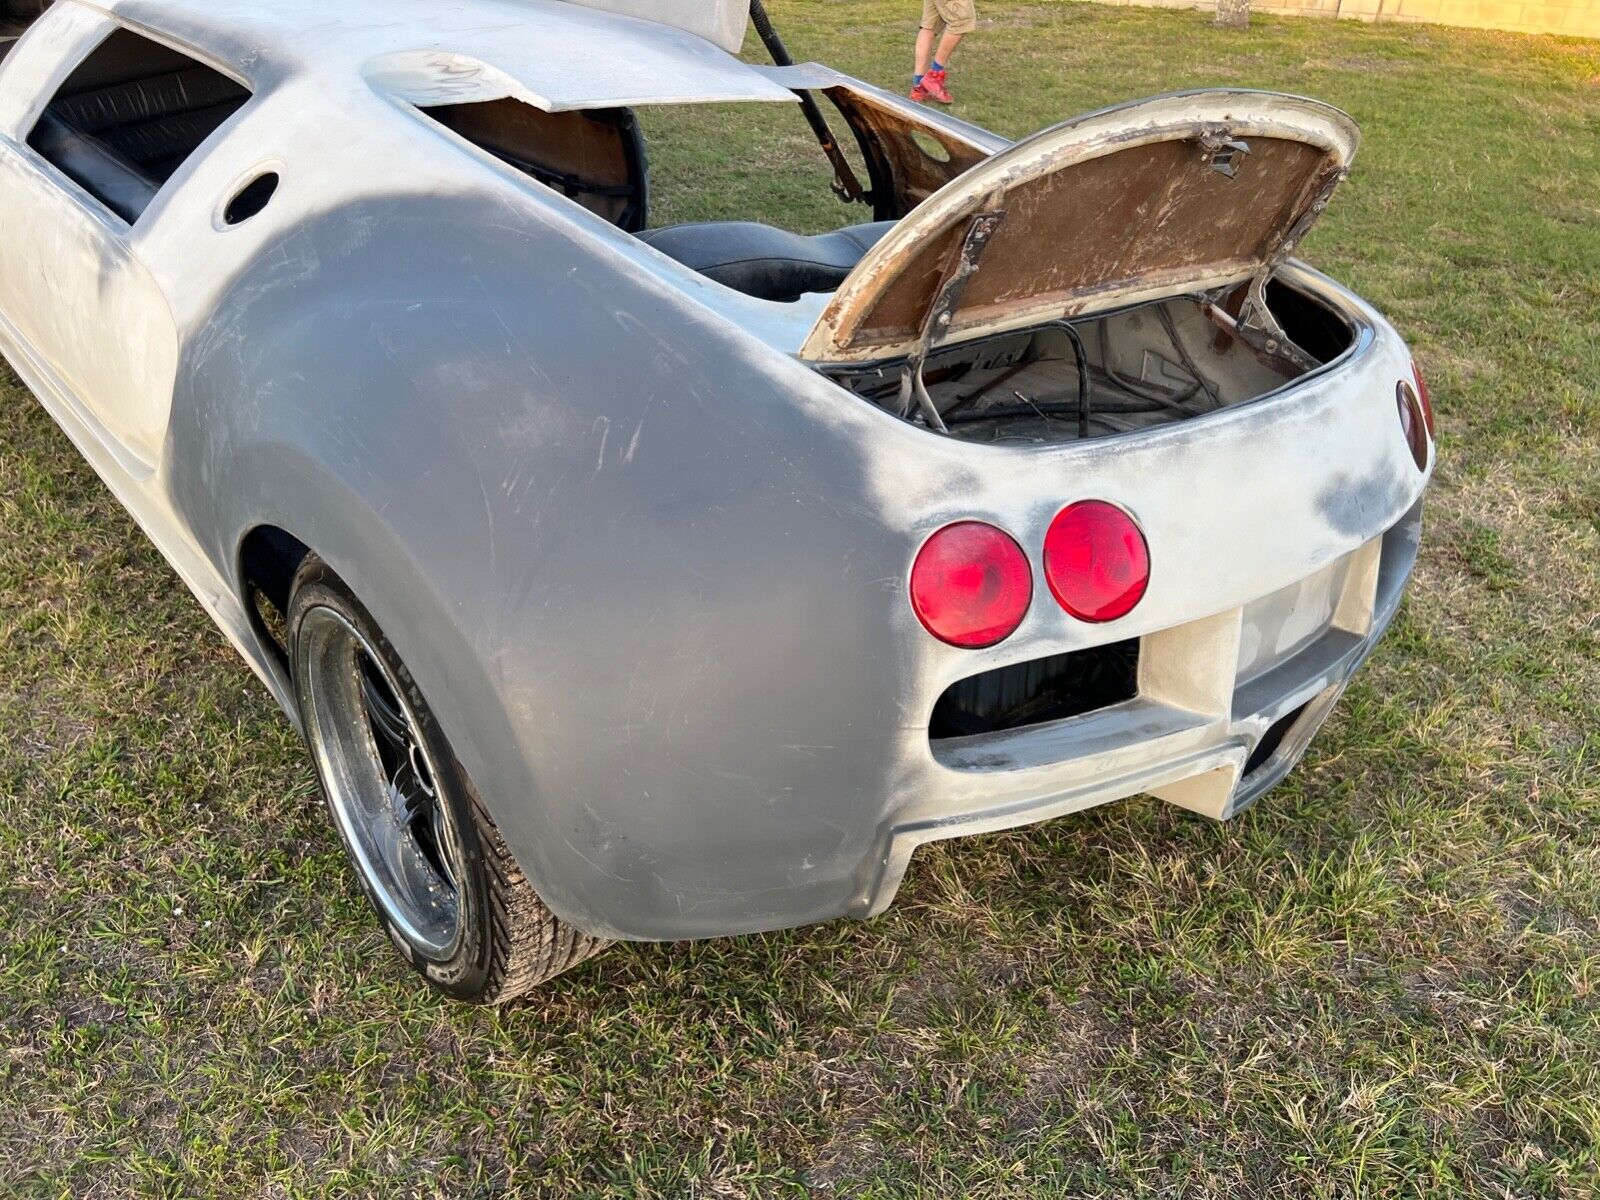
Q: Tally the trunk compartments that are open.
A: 1